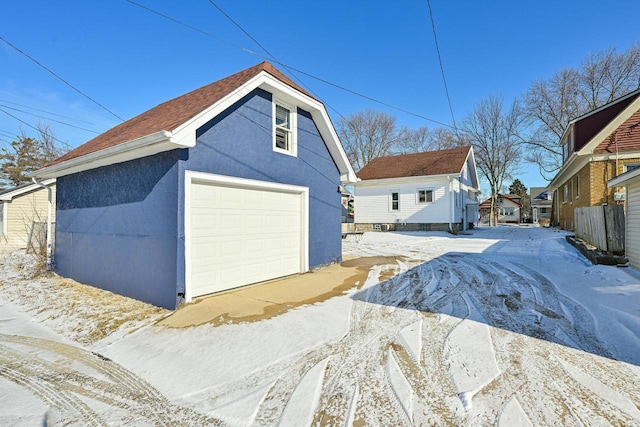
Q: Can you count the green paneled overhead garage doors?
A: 0